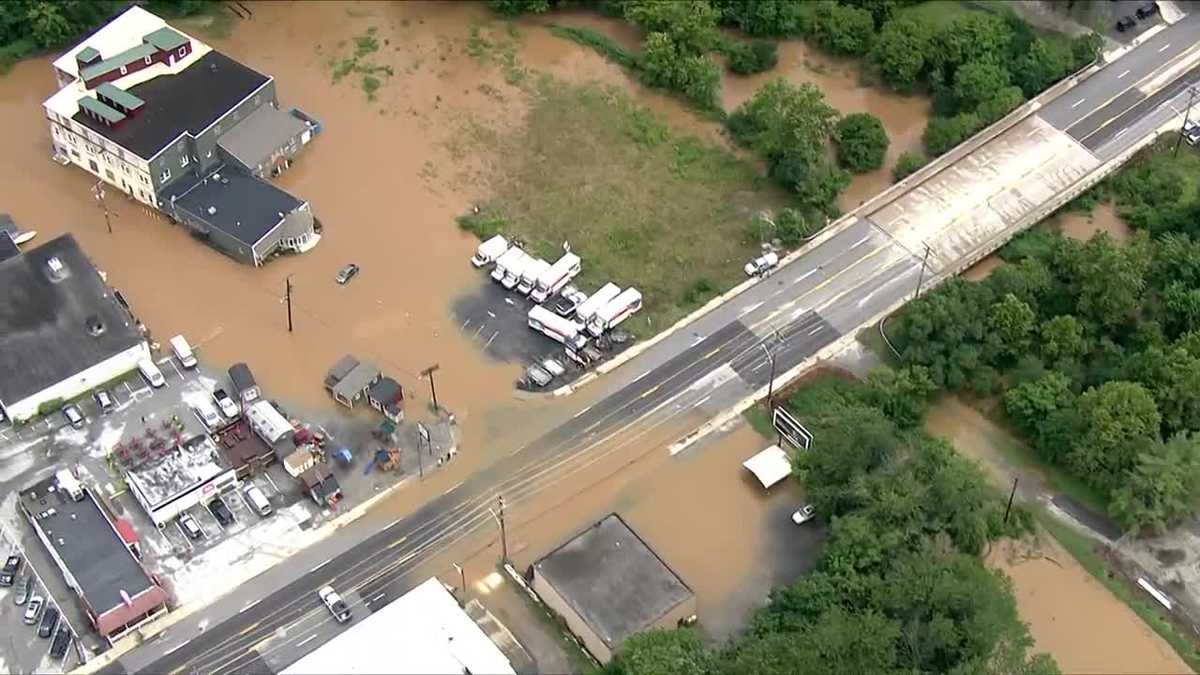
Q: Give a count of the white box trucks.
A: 8